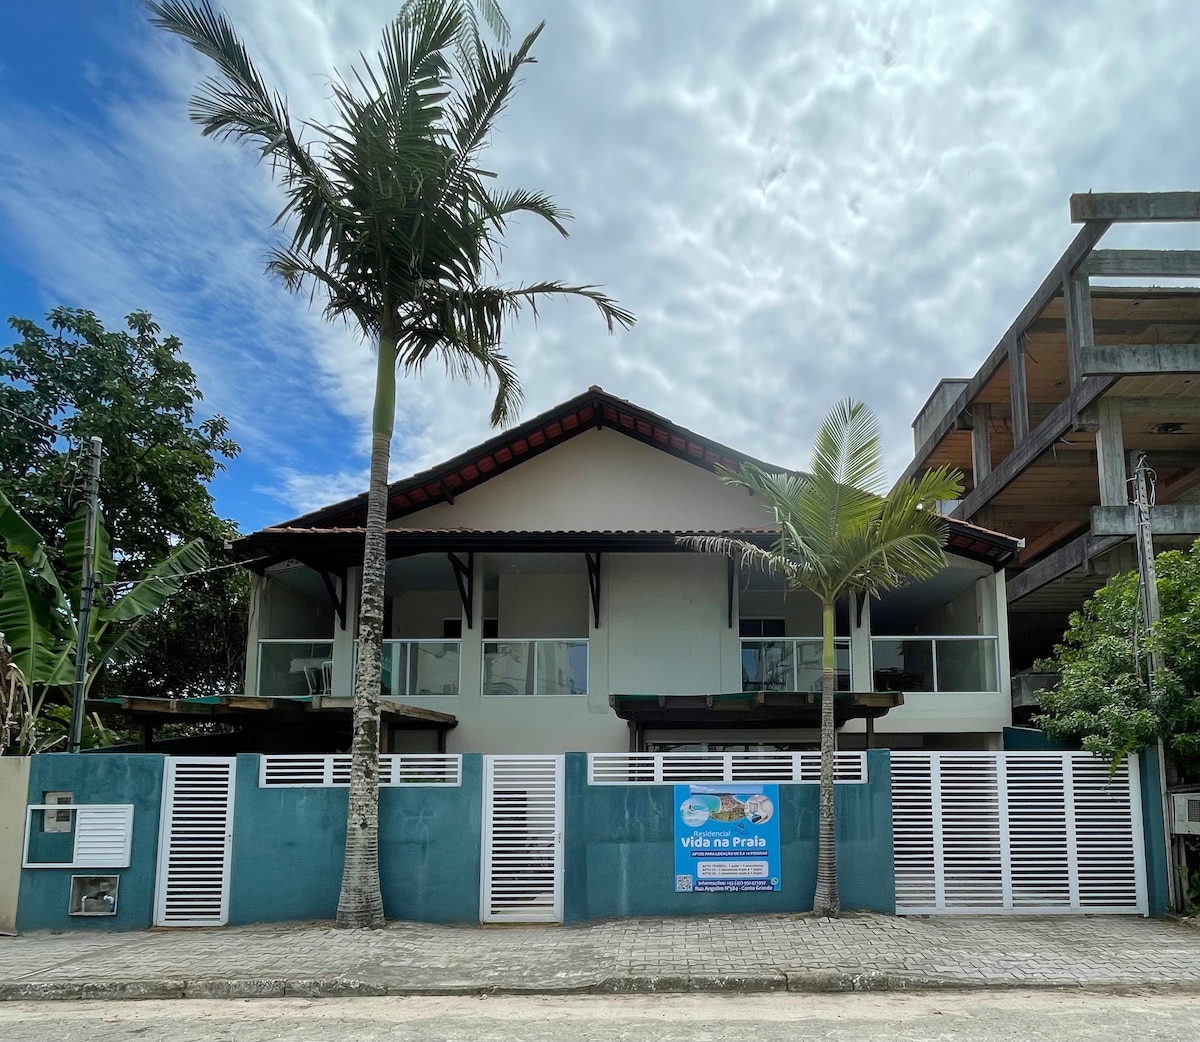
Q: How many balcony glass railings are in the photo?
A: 5